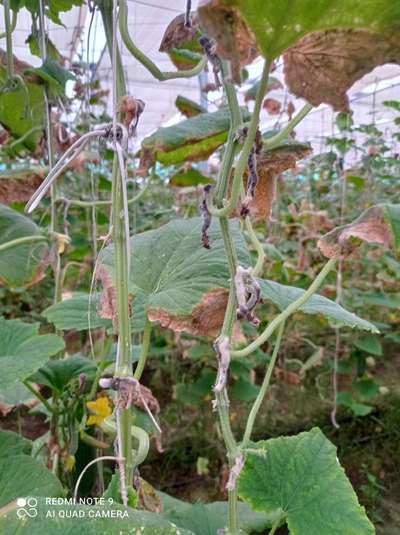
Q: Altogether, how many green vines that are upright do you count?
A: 2